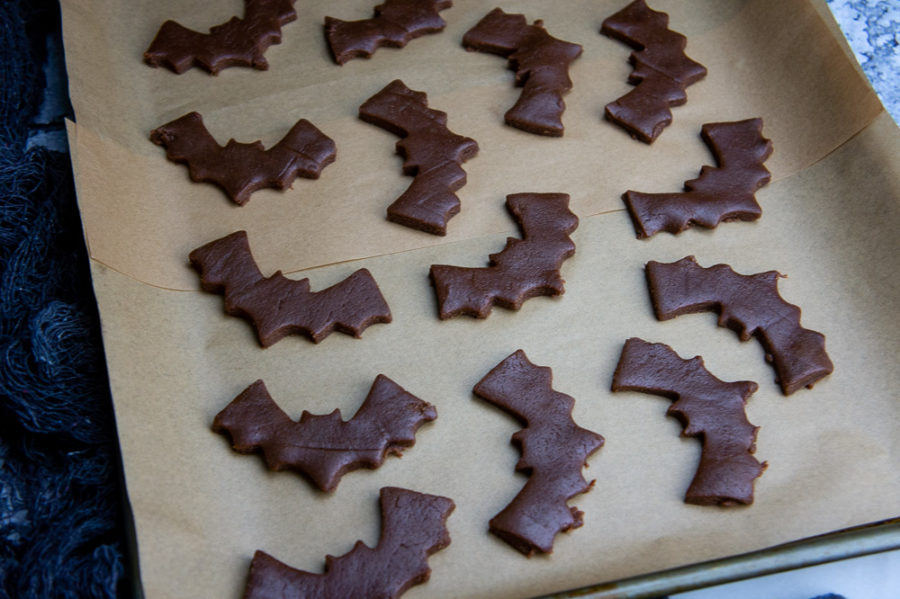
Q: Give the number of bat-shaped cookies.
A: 14